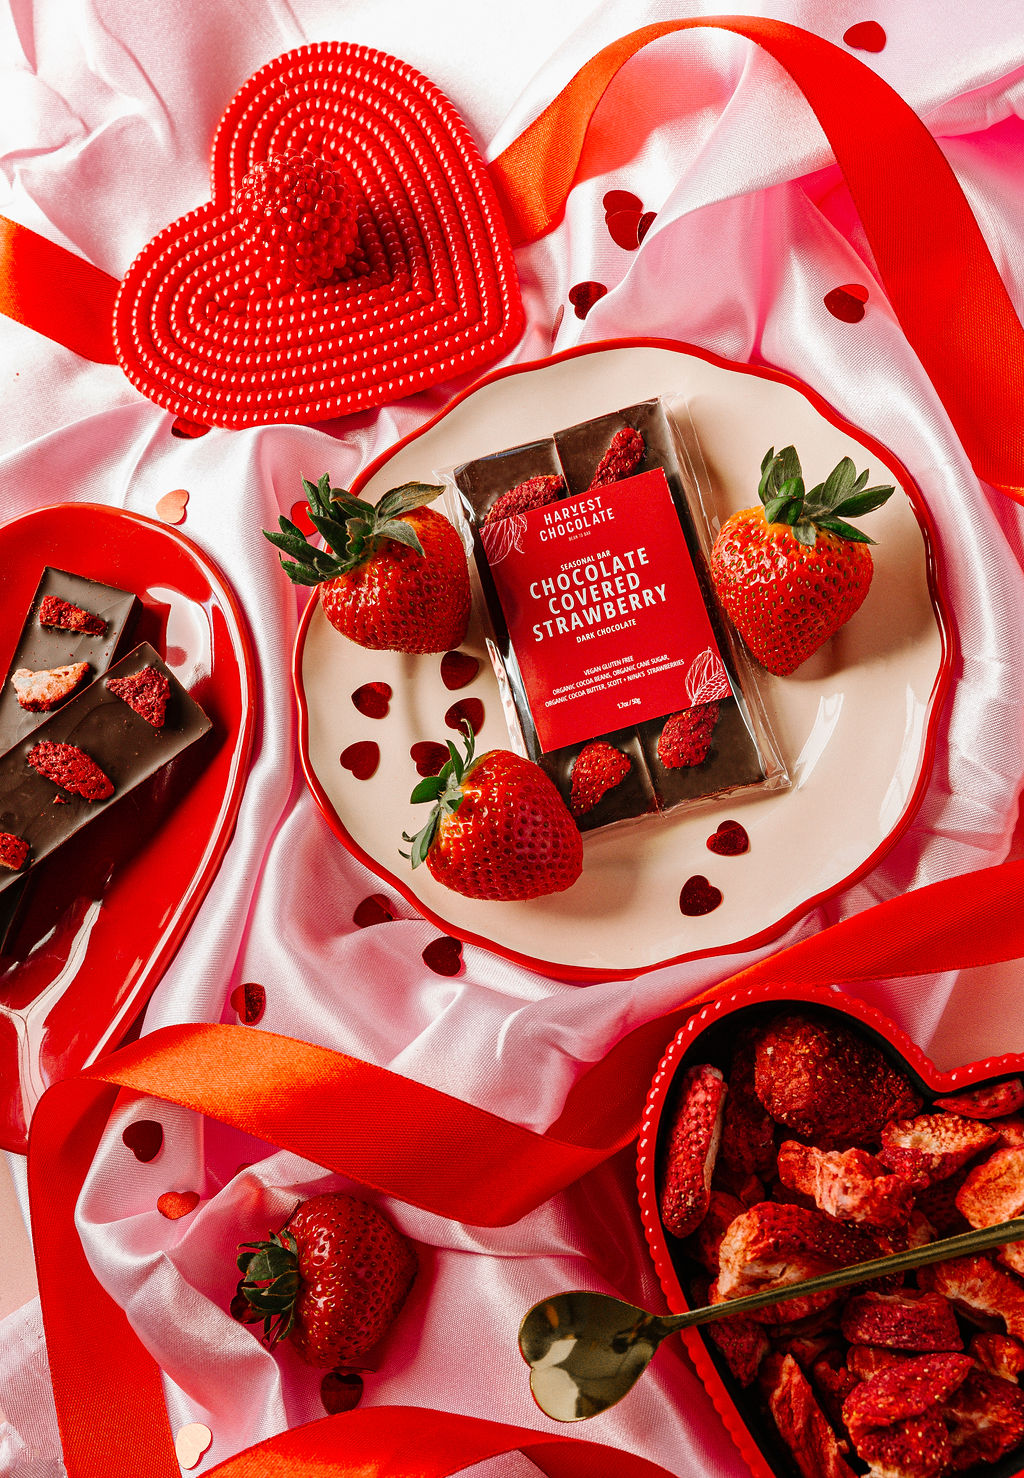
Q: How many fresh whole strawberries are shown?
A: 4